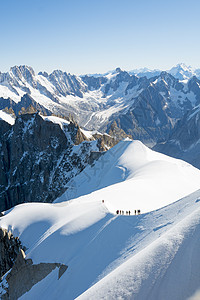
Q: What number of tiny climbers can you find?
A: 8